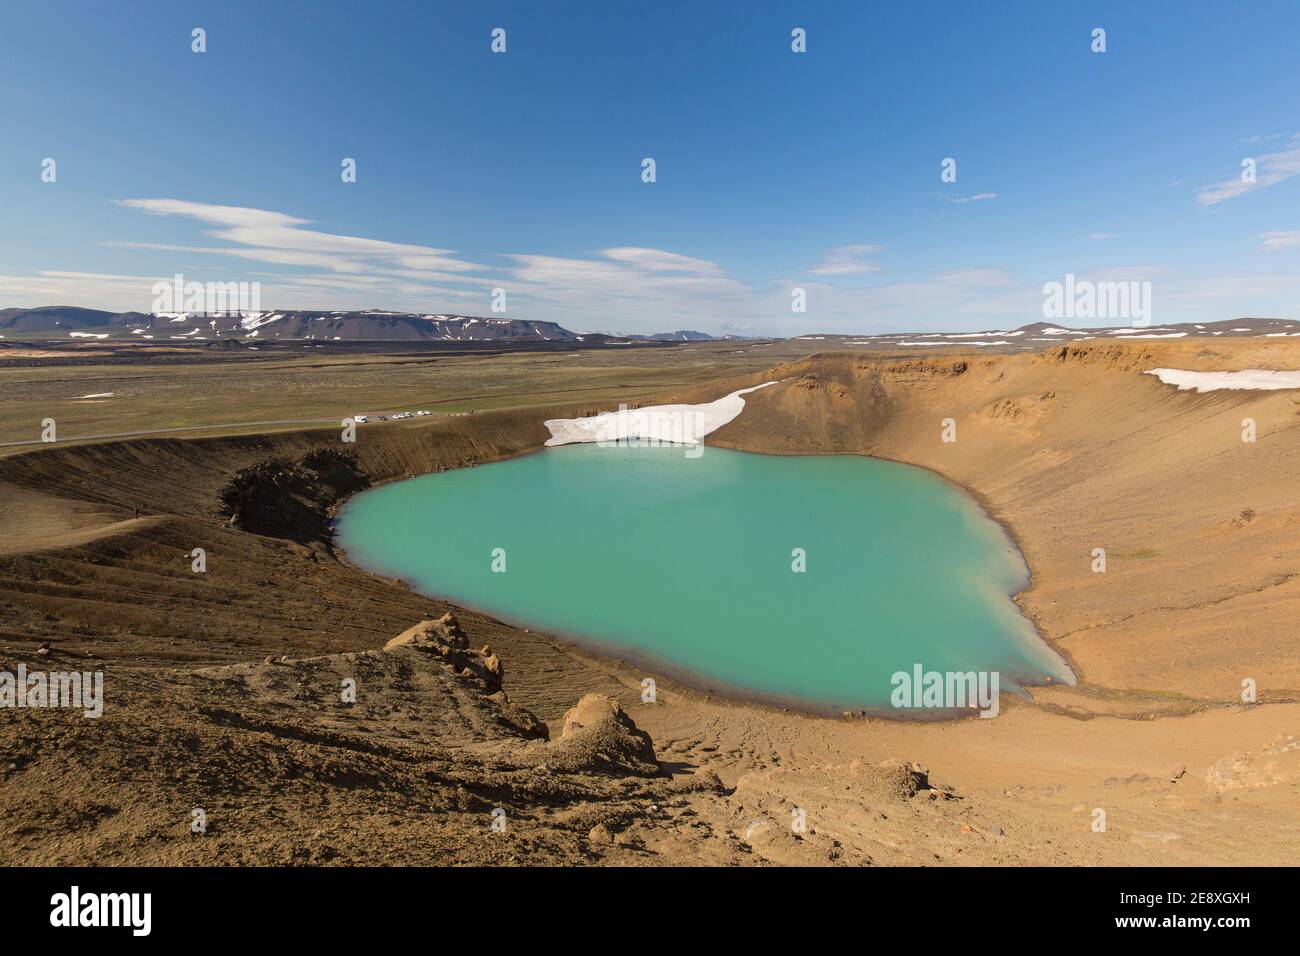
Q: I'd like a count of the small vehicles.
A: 7